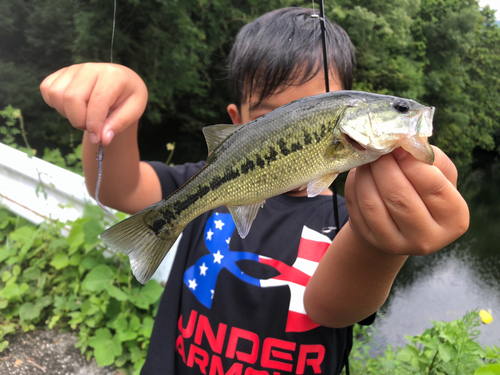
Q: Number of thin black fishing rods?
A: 1